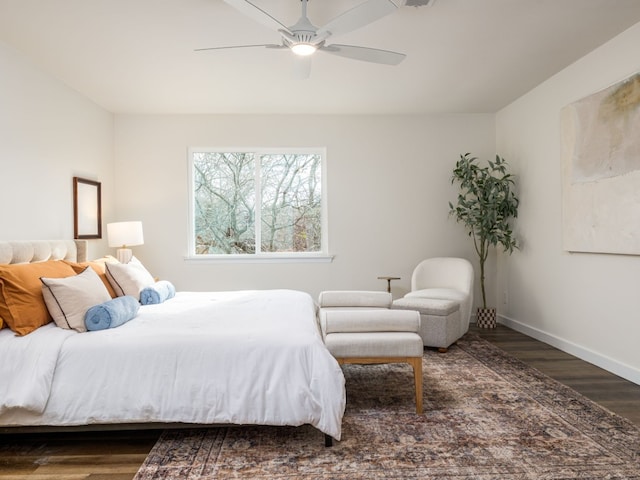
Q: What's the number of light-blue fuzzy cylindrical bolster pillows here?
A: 2